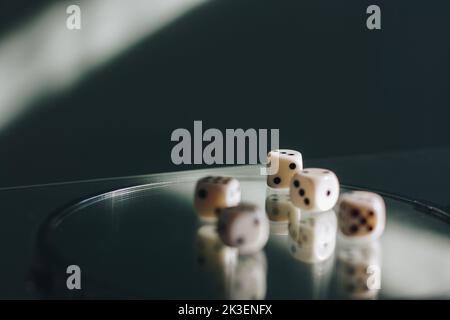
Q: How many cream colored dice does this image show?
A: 5